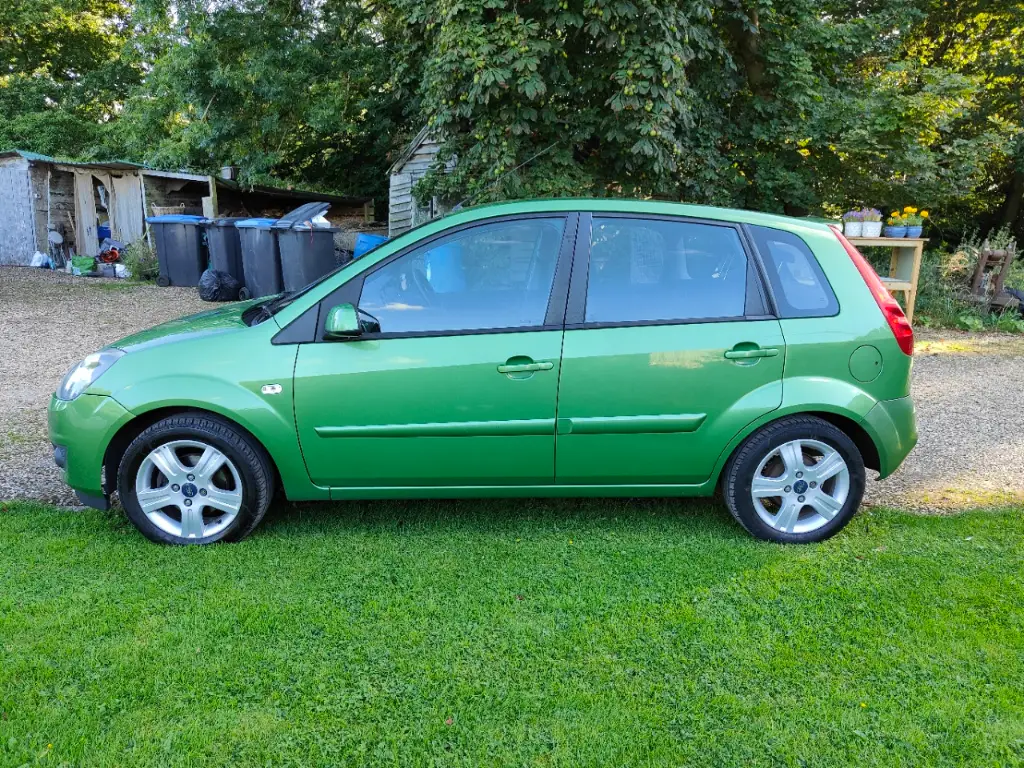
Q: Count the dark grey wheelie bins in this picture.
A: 4